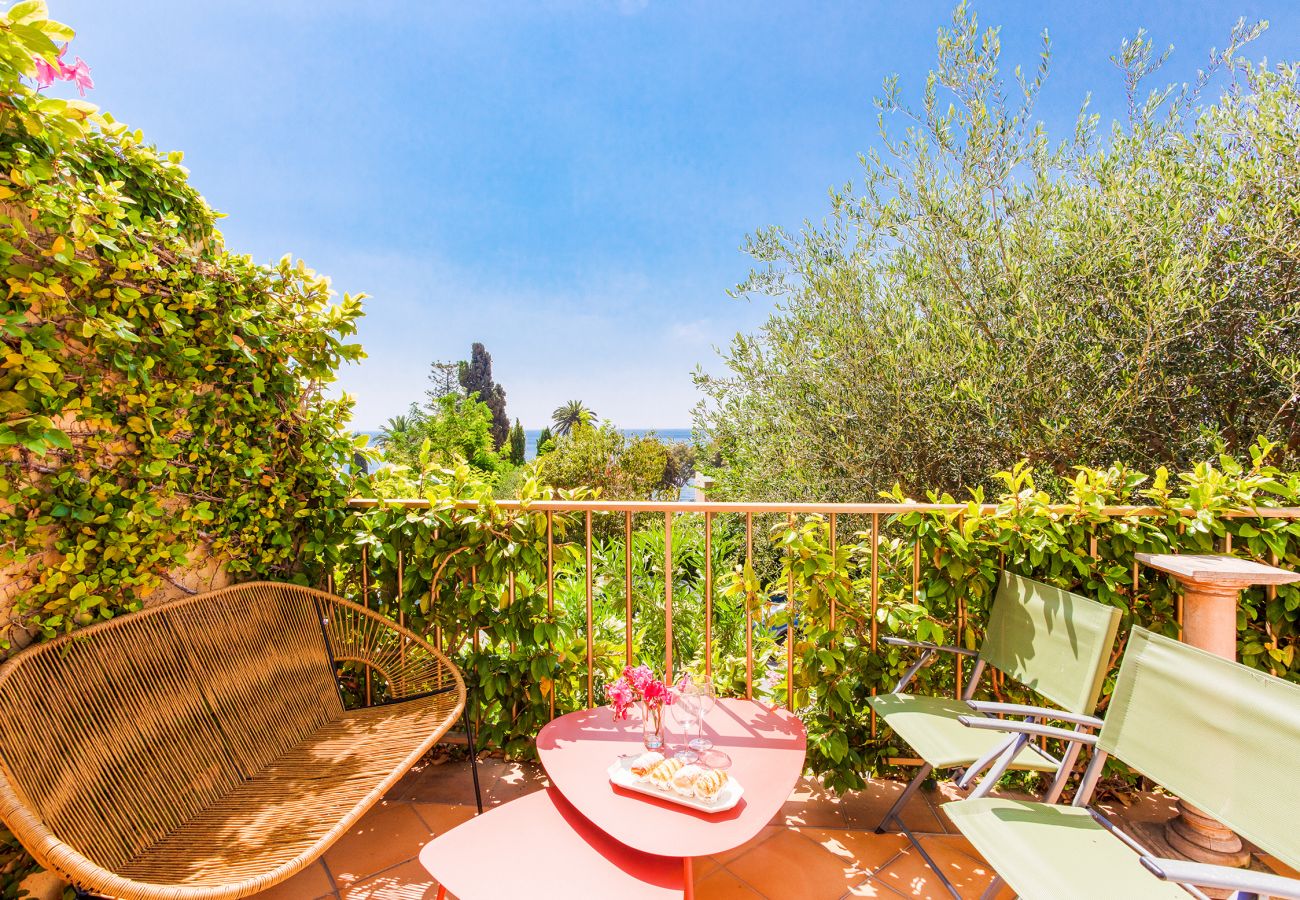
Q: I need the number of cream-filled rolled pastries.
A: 4